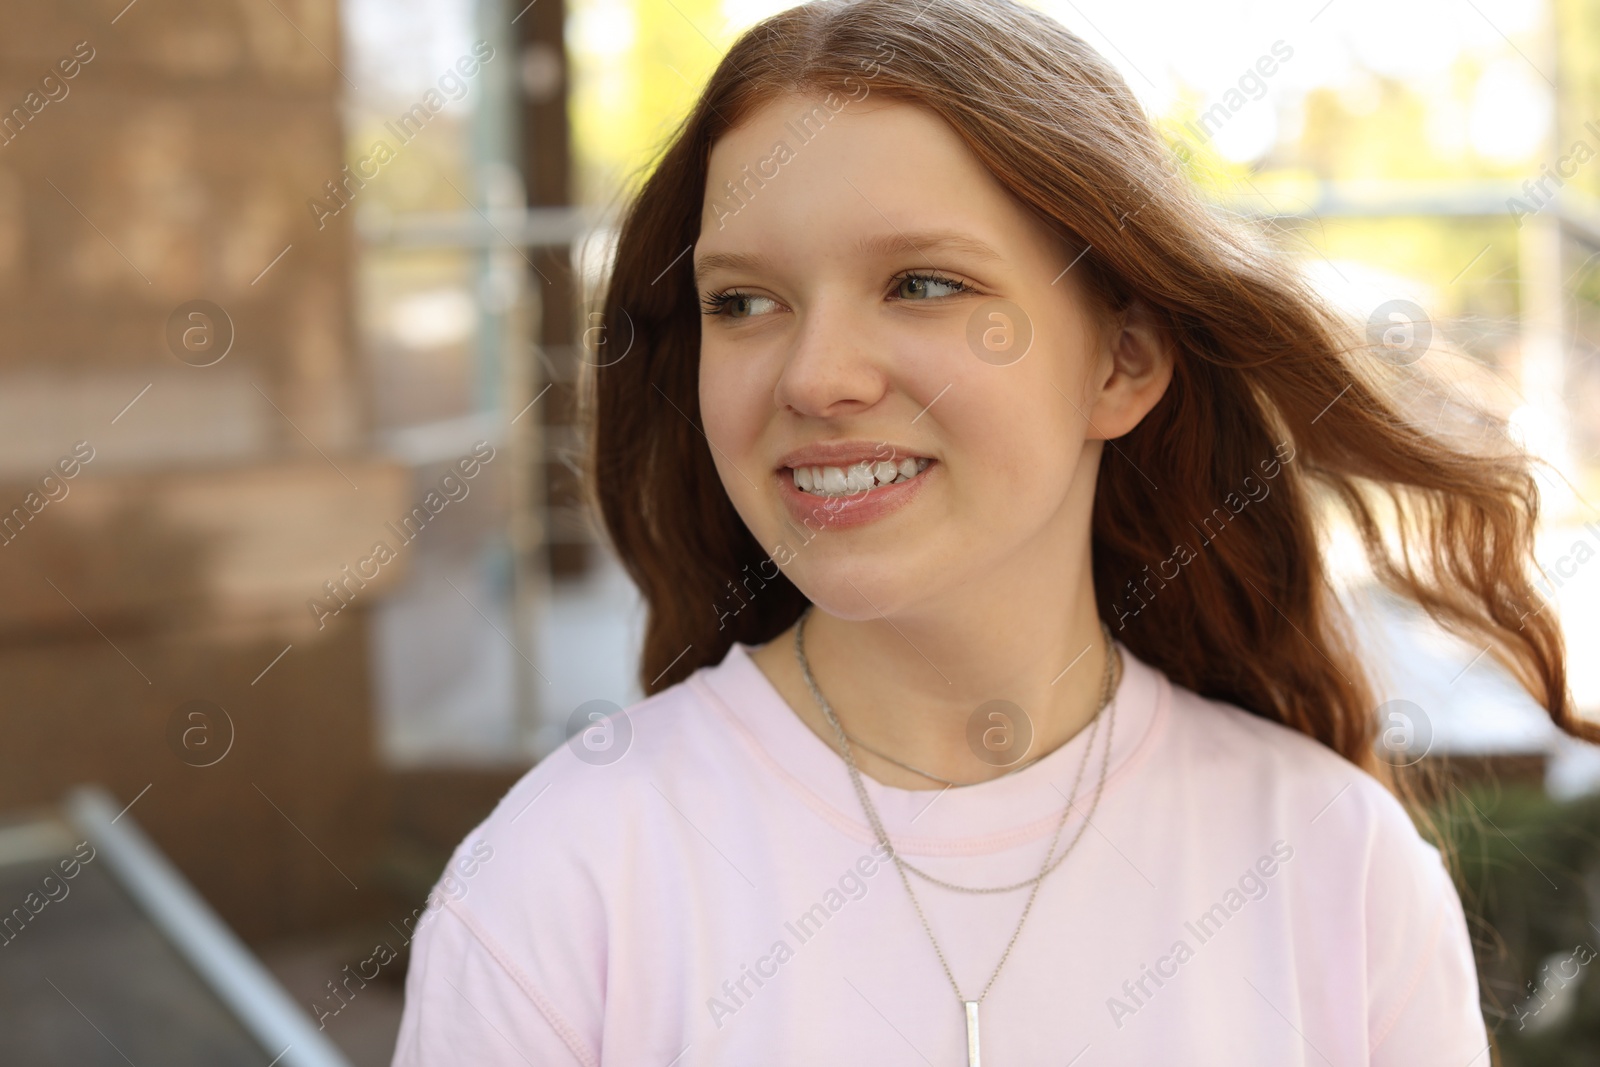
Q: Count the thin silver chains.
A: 3